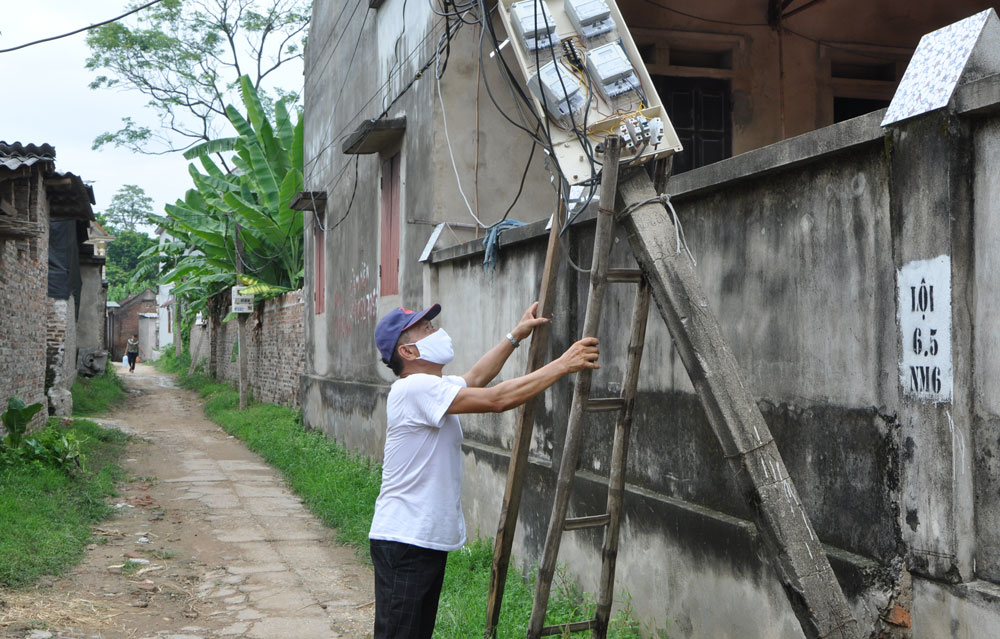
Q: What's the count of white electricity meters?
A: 4